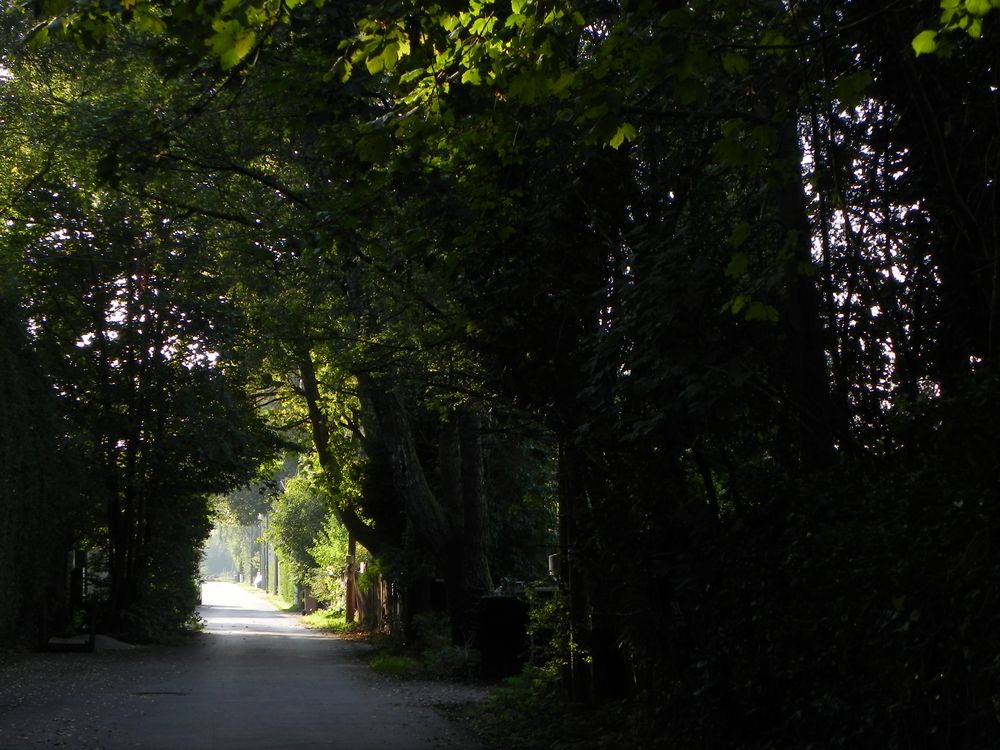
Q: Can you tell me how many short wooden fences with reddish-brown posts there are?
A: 1